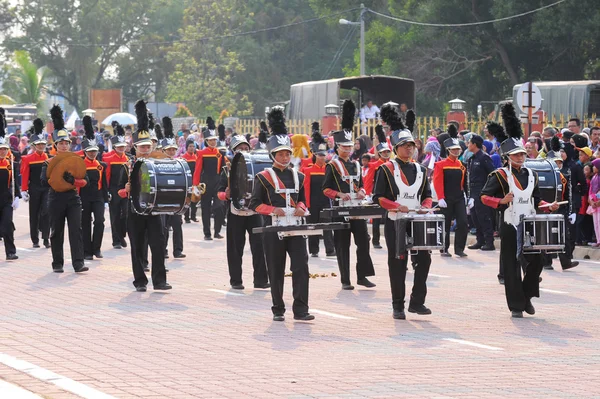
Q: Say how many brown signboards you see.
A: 1